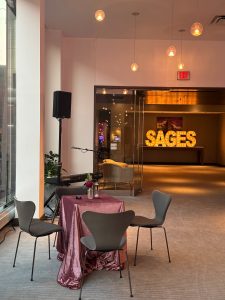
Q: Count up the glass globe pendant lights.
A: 5